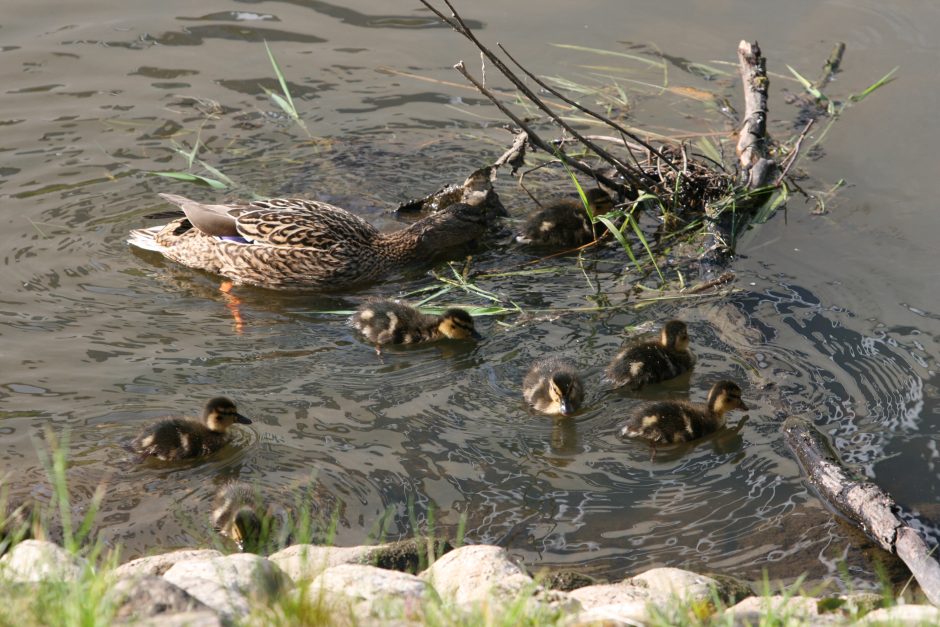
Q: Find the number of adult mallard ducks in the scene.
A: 1